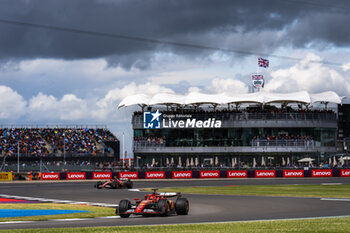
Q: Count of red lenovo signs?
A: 12